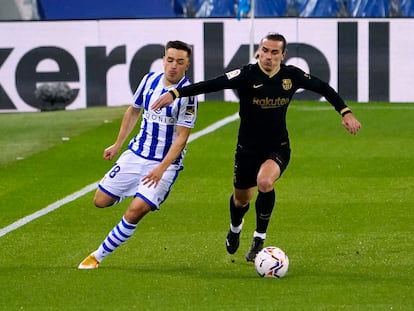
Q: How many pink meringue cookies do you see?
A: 0